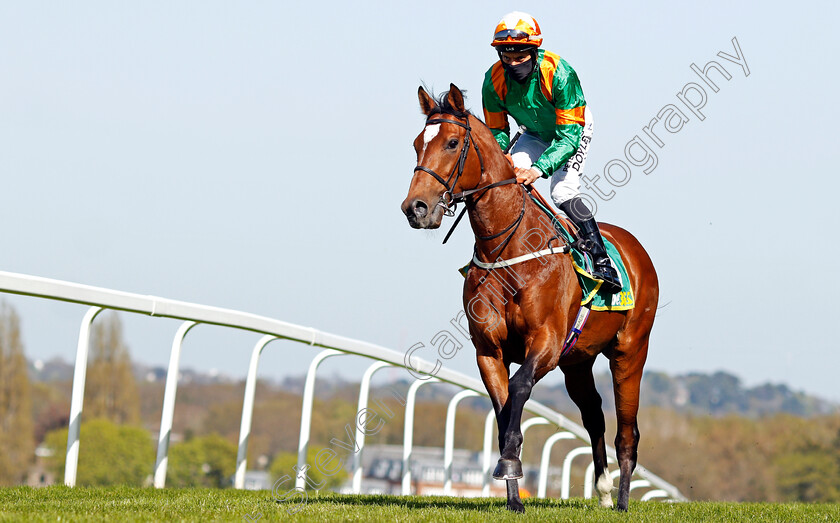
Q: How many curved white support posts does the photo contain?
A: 15